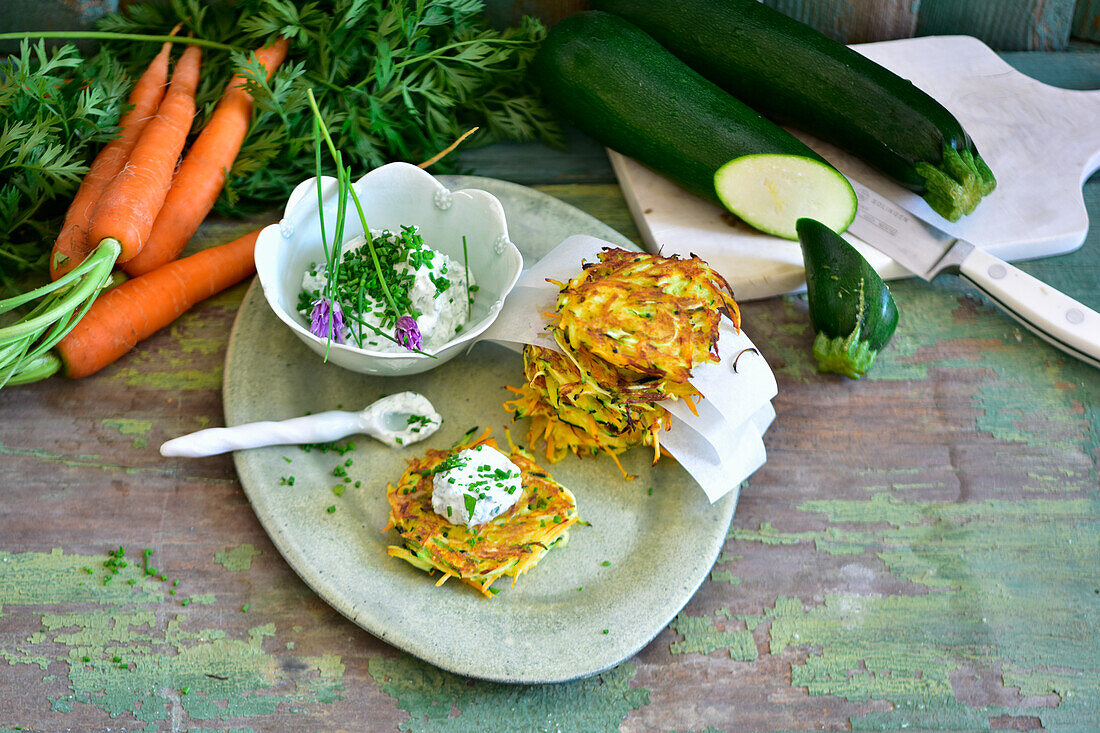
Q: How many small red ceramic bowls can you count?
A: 0